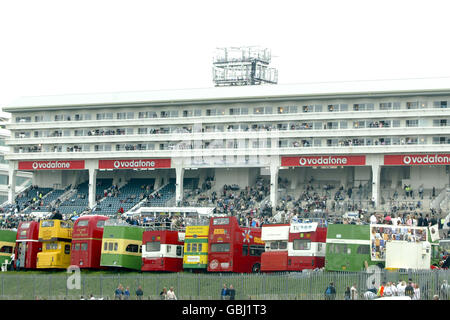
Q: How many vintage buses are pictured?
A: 11